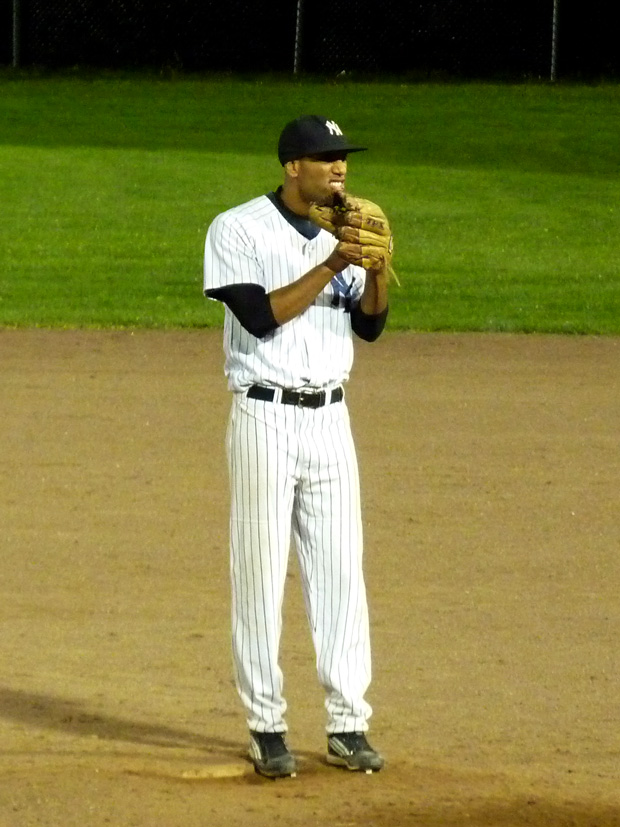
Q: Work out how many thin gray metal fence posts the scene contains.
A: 3